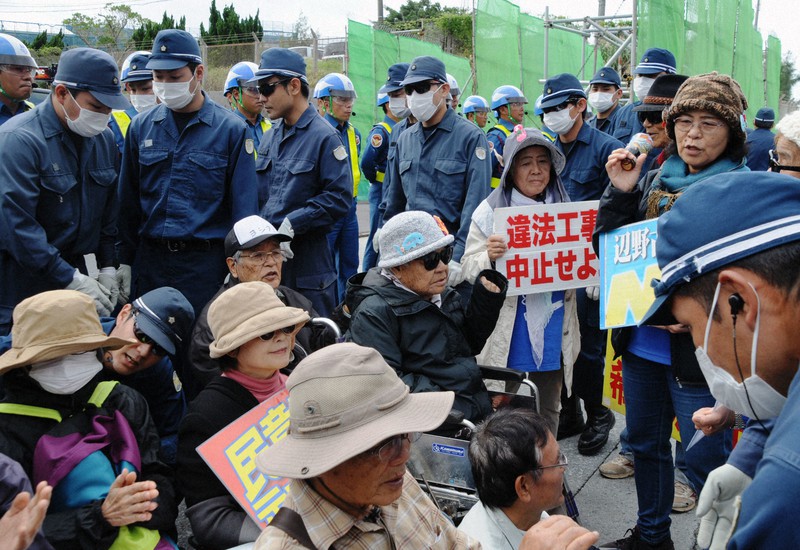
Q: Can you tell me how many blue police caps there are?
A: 12